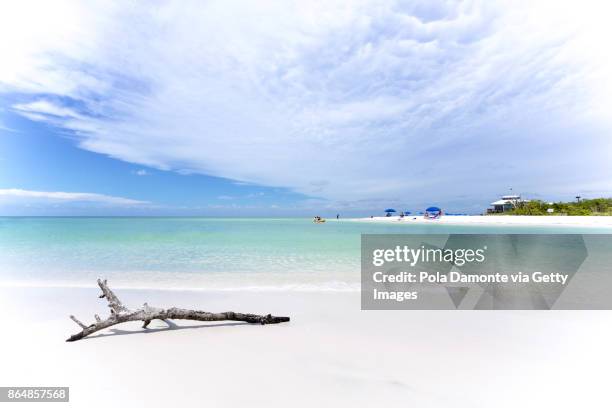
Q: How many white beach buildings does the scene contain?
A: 1